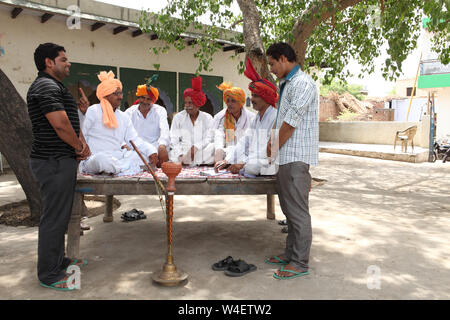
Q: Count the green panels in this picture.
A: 3